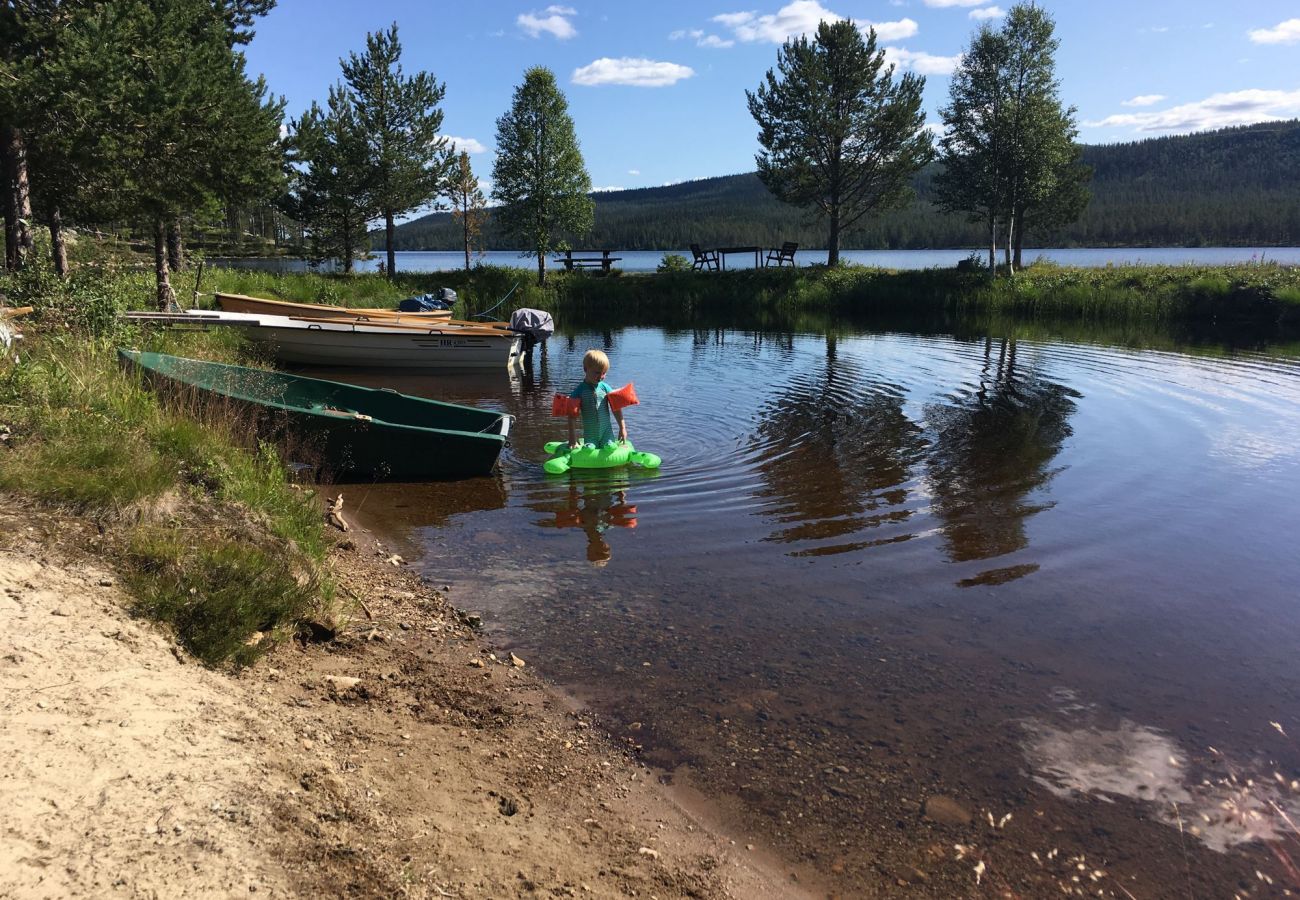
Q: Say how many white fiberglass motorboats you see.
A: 1